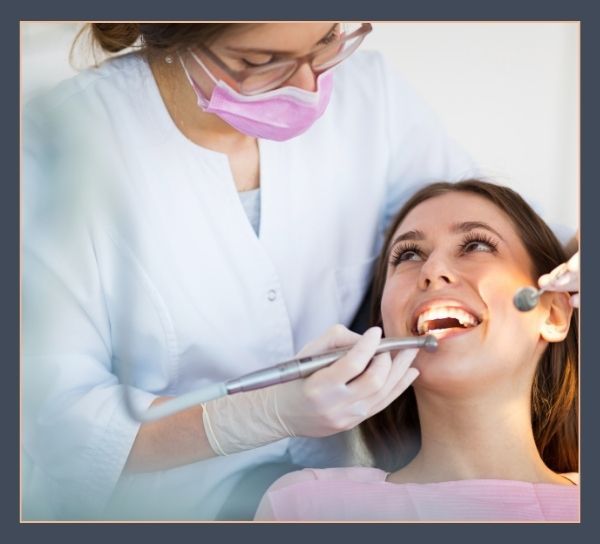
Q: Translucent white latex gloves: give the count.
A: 2